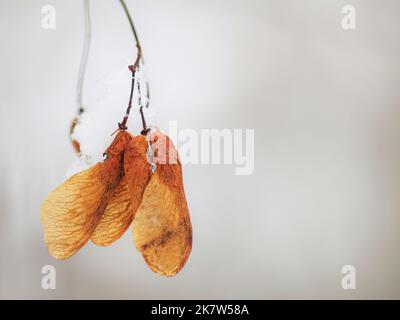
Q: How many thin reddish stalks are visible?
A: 2